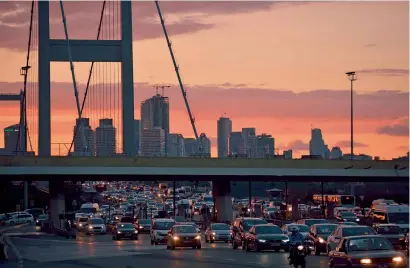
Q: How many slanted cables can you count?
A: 4